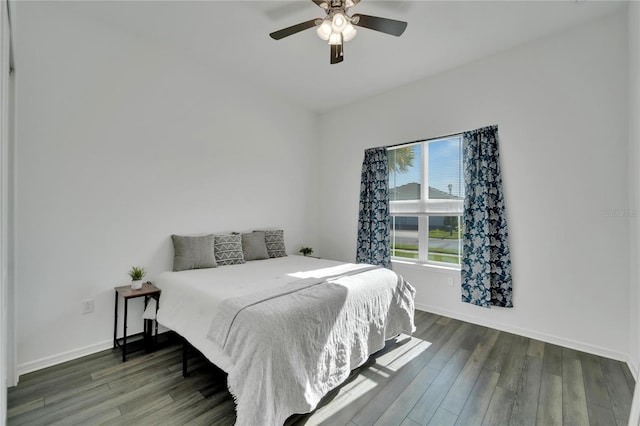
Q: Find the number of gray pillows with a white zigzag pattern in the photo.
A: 2